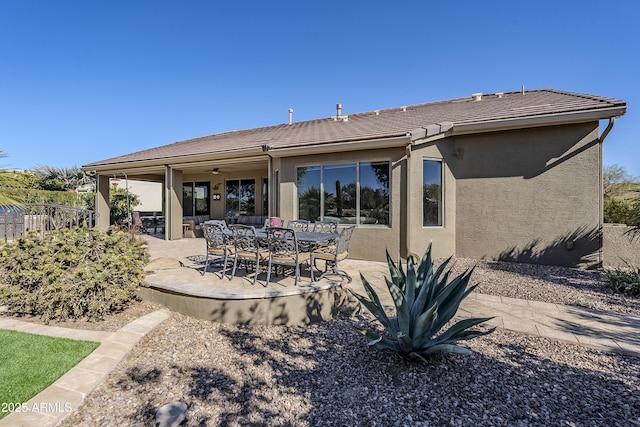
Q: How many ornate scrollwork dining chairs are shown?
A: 8